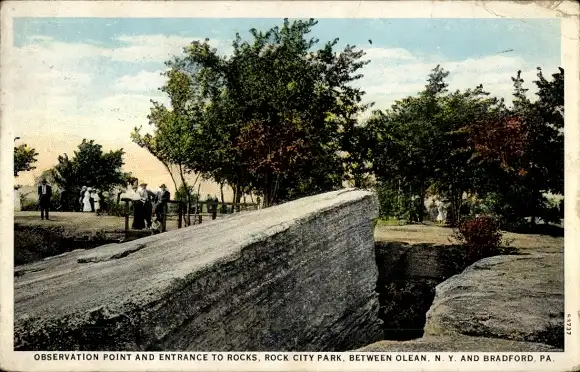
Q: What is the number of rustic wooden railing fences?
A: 1